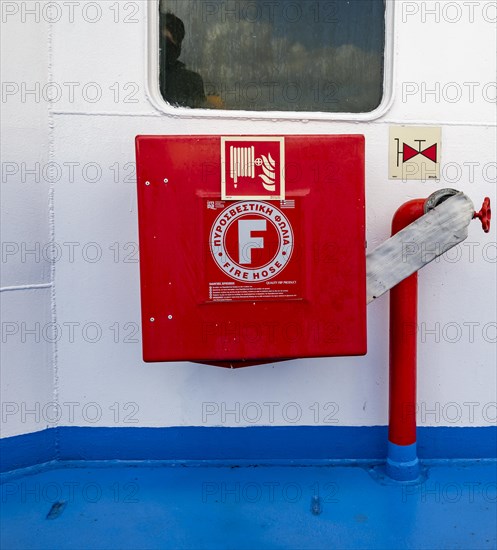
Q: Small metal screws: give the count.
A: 4